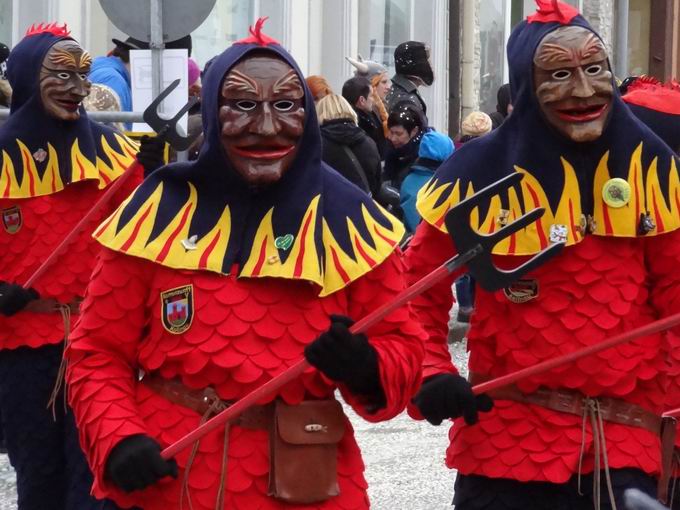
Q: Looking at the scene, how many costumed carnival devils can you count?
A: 3